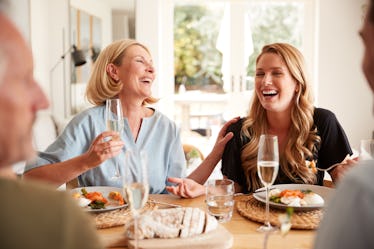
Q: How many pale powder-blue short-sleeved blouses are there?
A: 1